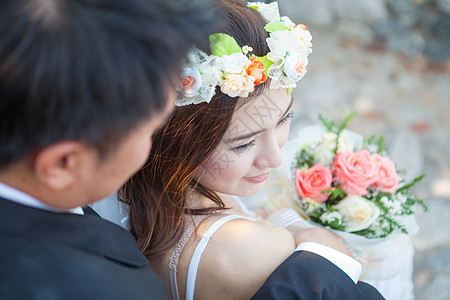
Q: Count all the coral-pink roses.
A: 3